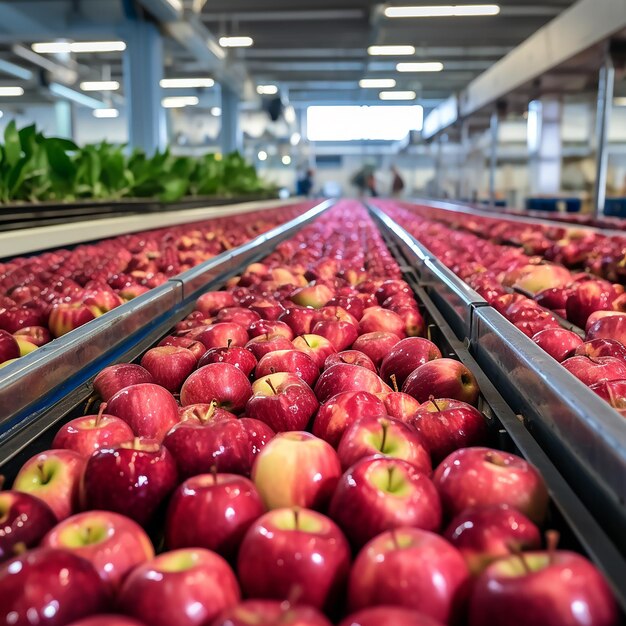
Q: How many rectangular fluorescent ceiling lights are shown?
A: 13